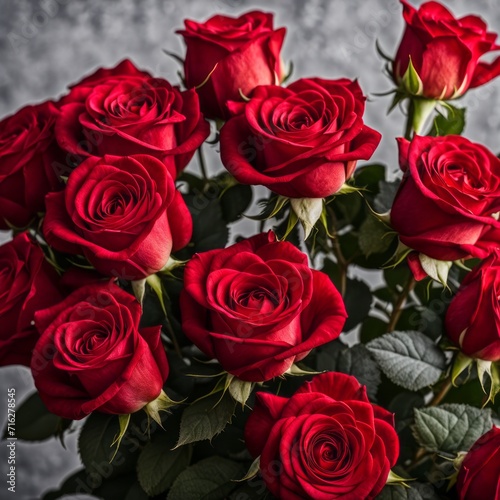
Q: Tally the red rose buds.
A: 13